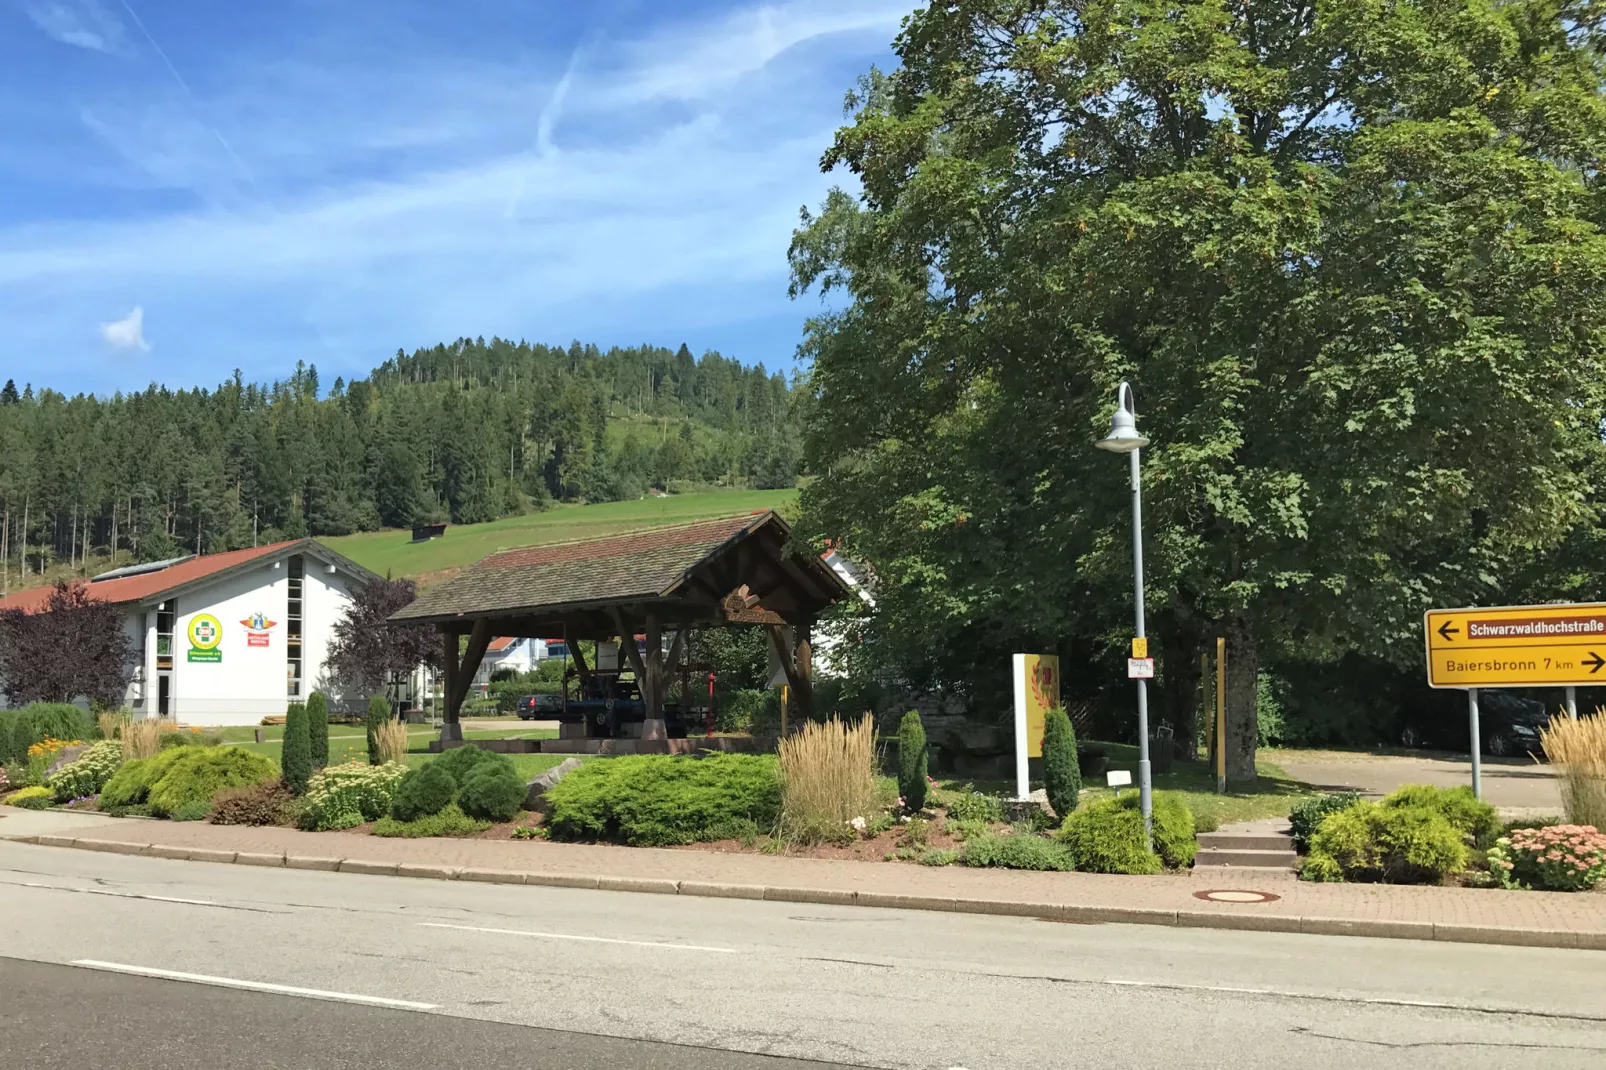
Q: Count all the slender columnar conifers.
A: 5